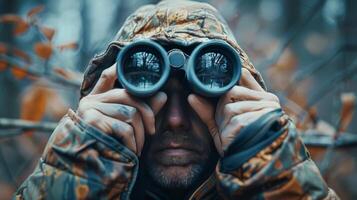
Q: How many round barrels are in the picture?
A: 2